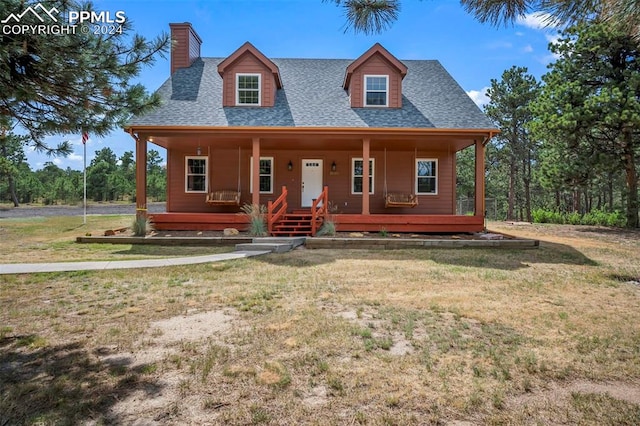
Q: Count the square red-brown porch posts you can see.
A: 4